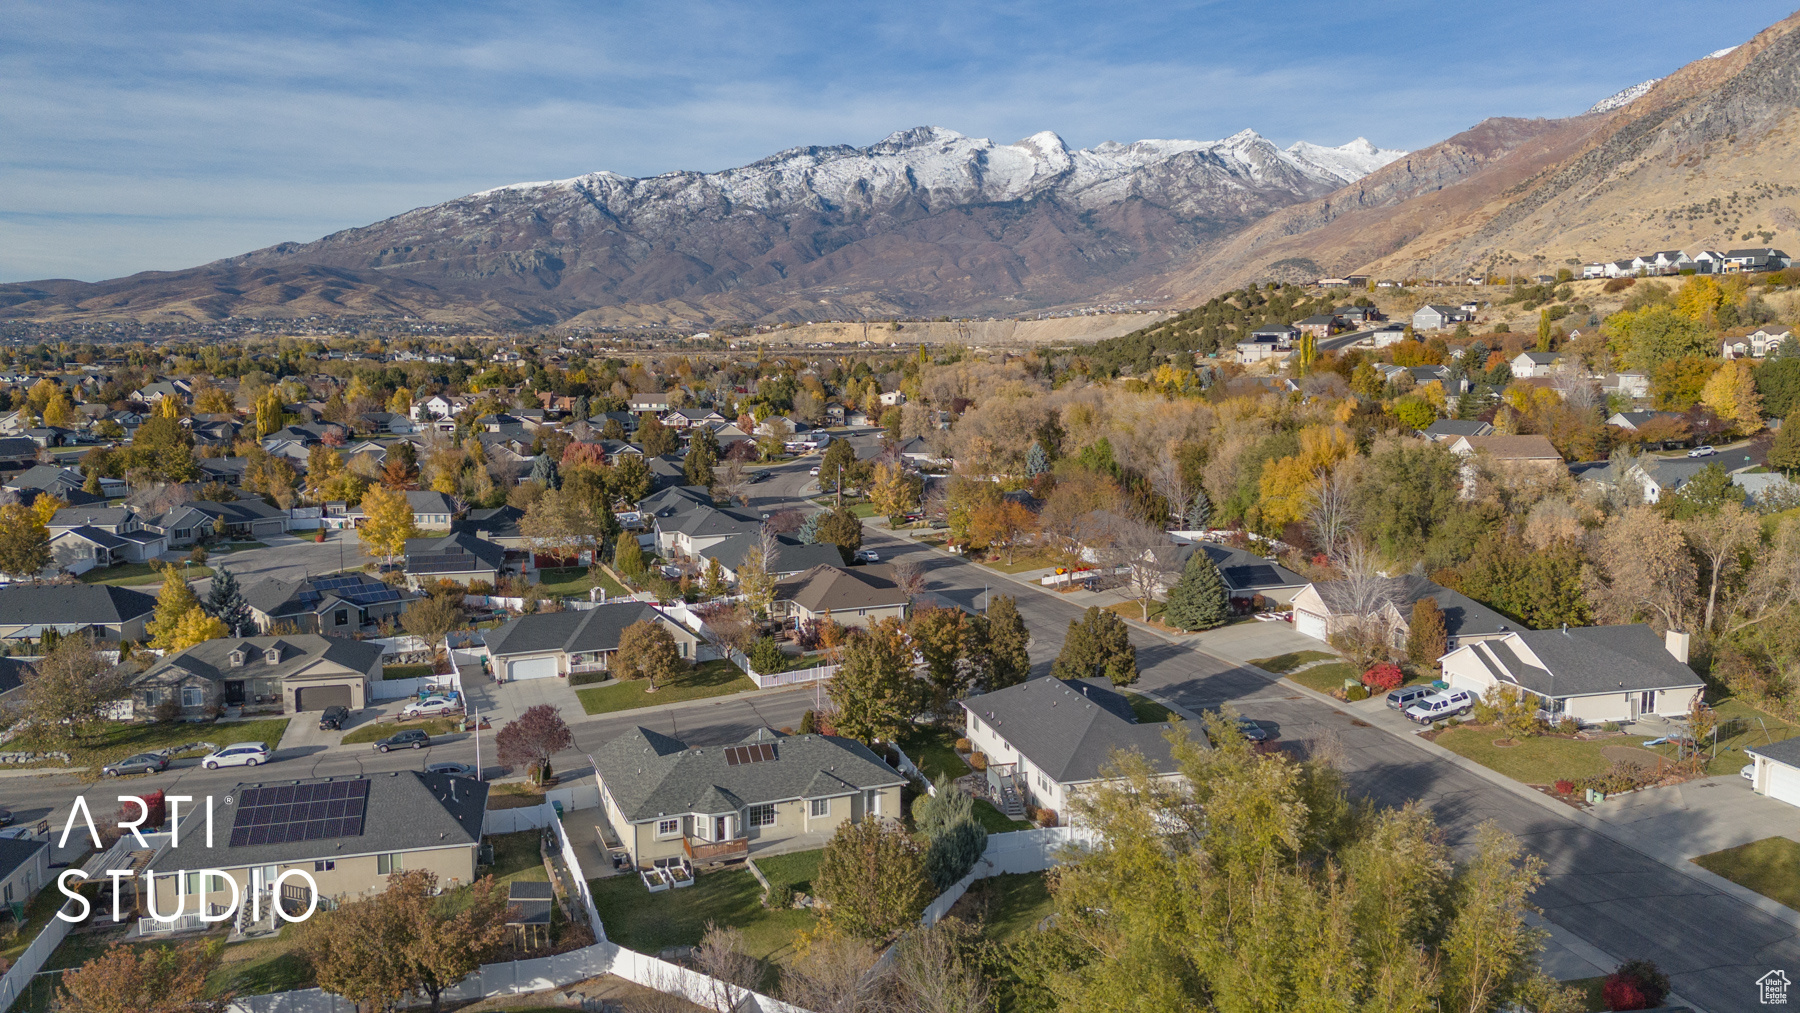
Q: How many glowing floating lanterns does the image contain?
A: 0